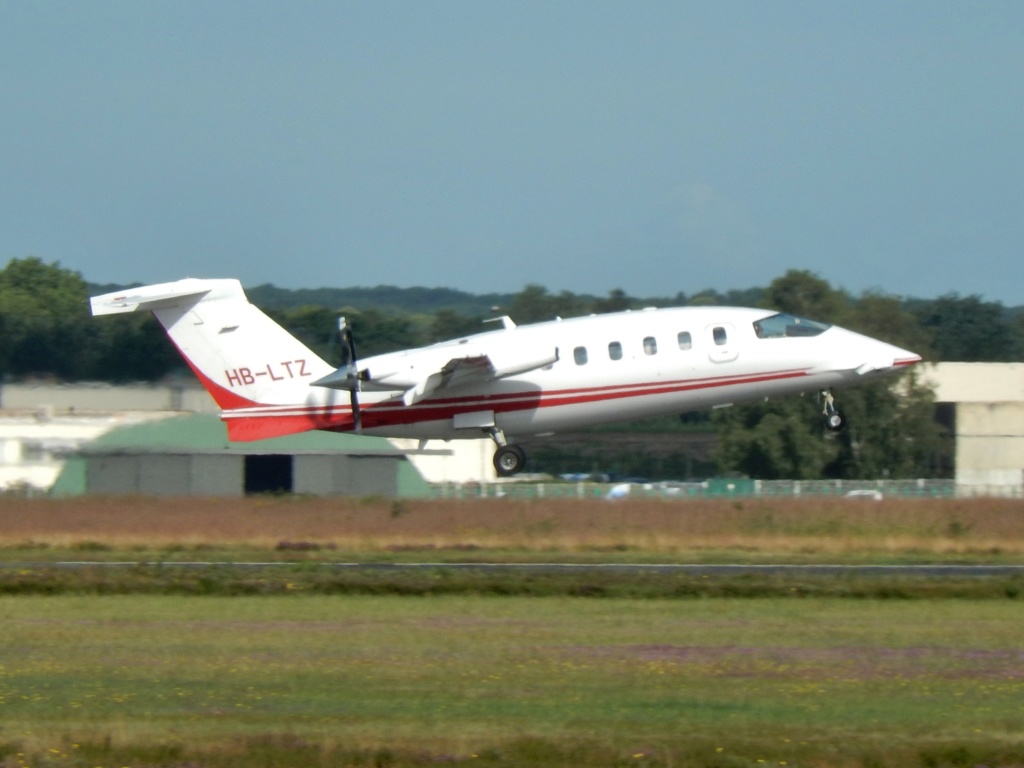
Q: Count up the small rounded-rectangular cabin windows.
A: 5